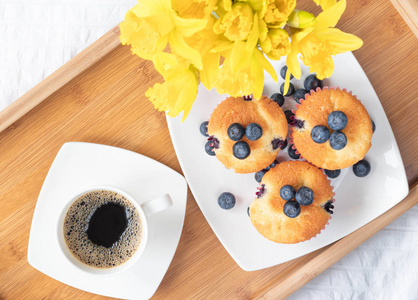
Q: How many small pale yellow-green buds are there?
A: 1